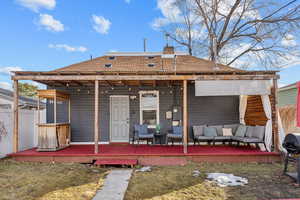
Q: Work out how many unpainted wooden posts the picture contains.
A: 4